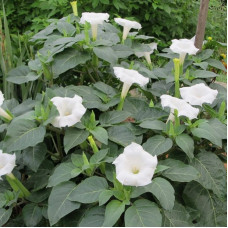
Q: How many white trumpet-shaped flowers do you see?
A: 11